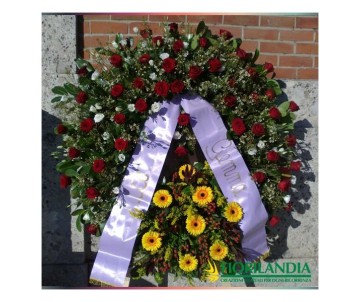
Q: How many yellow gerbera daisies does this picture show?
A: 8